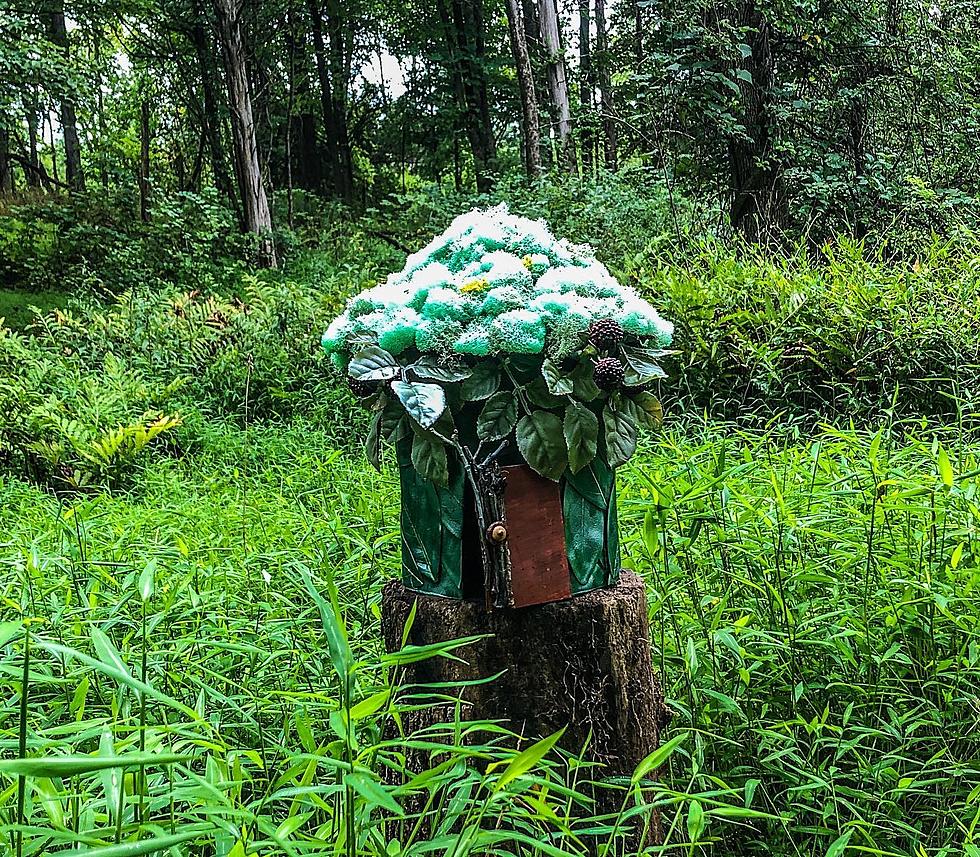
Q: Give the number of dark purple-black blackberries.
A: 2